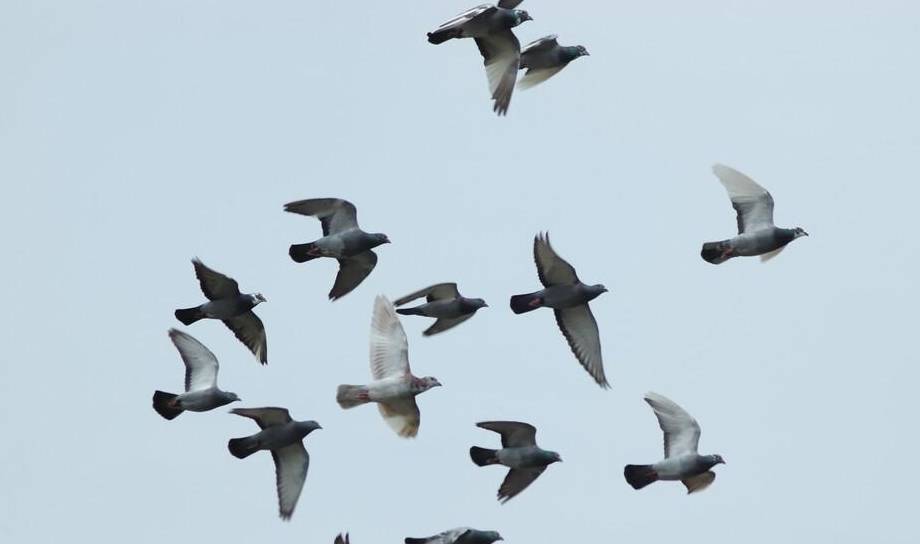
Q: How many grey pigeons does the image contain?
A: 12